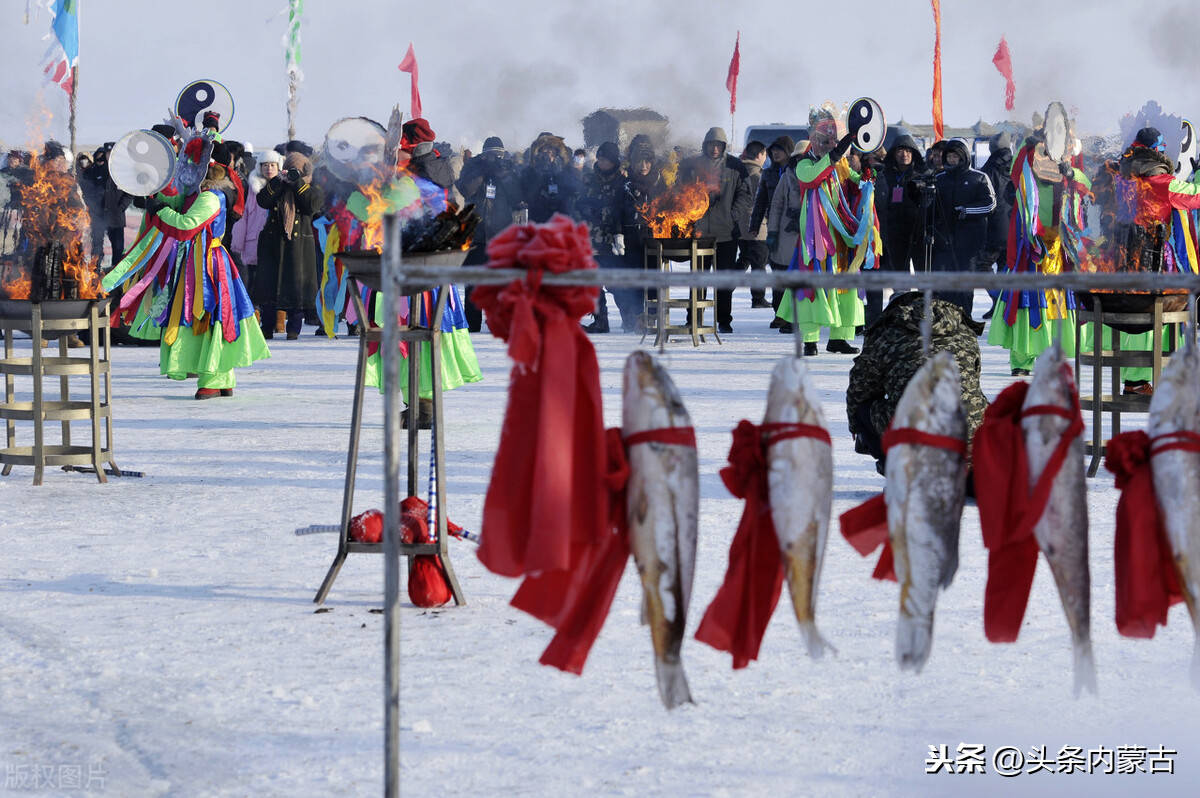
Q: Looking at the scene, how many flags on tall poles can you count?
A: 6